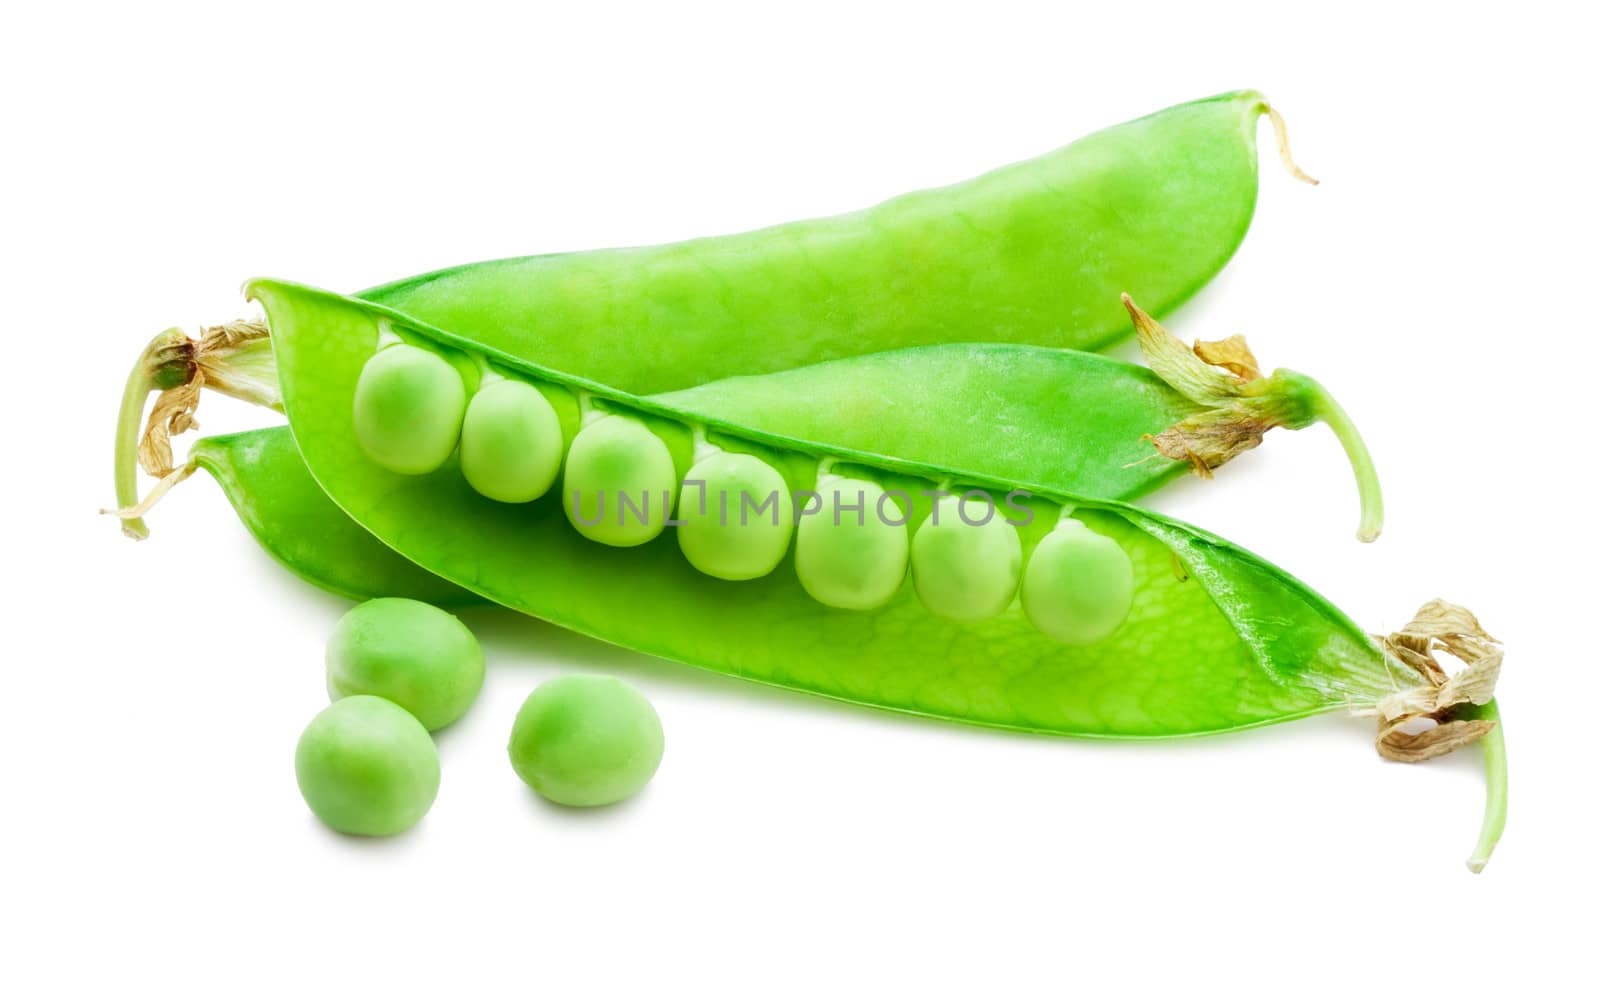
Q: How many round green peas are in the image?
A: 10